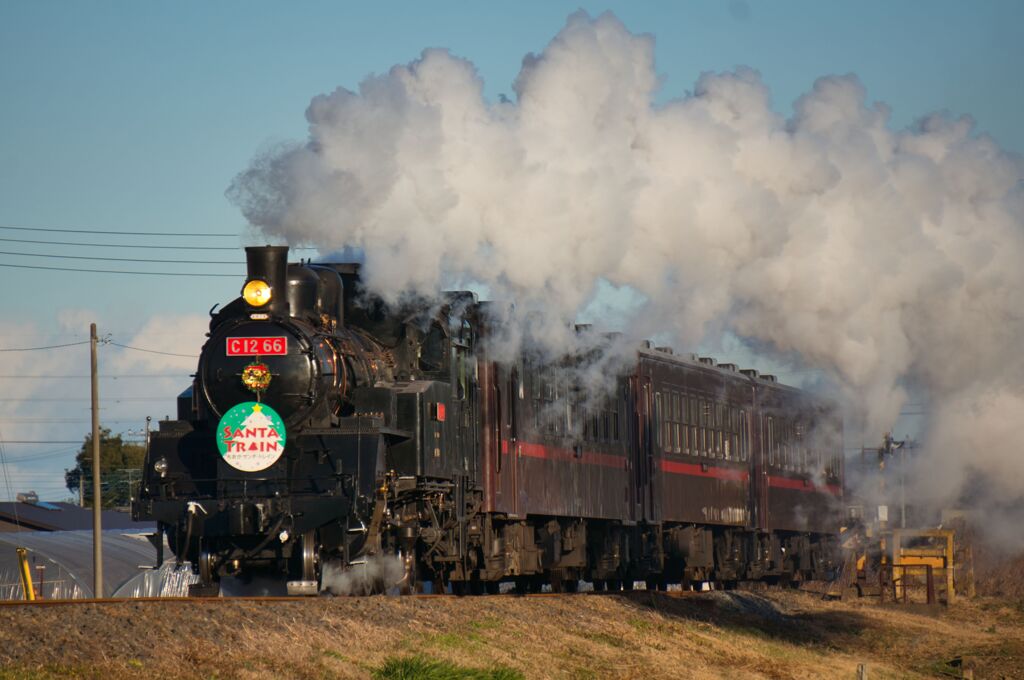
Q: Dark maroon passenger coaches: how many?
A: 3